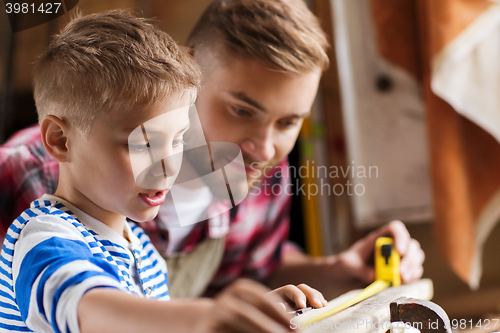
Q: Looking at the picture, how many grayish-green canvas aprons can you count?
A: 1